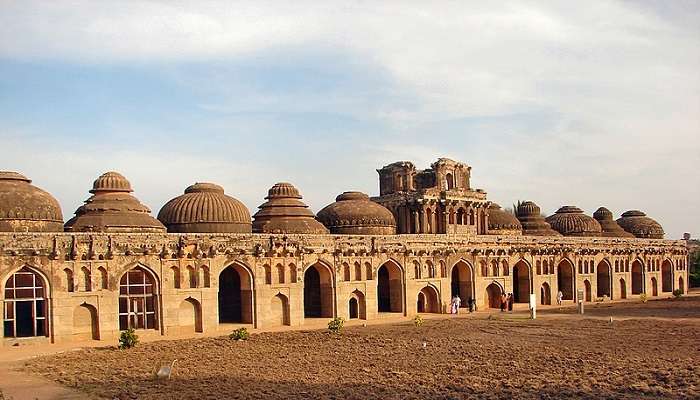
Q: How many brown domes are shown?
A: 10